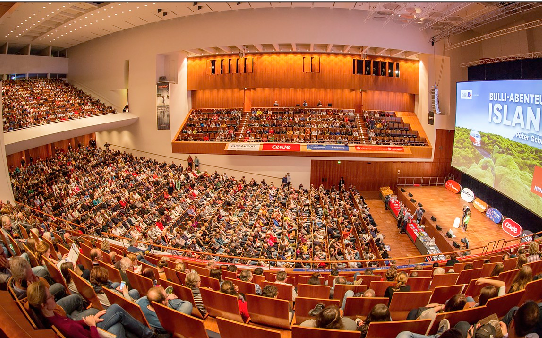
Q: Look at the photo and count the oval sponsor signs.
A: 6